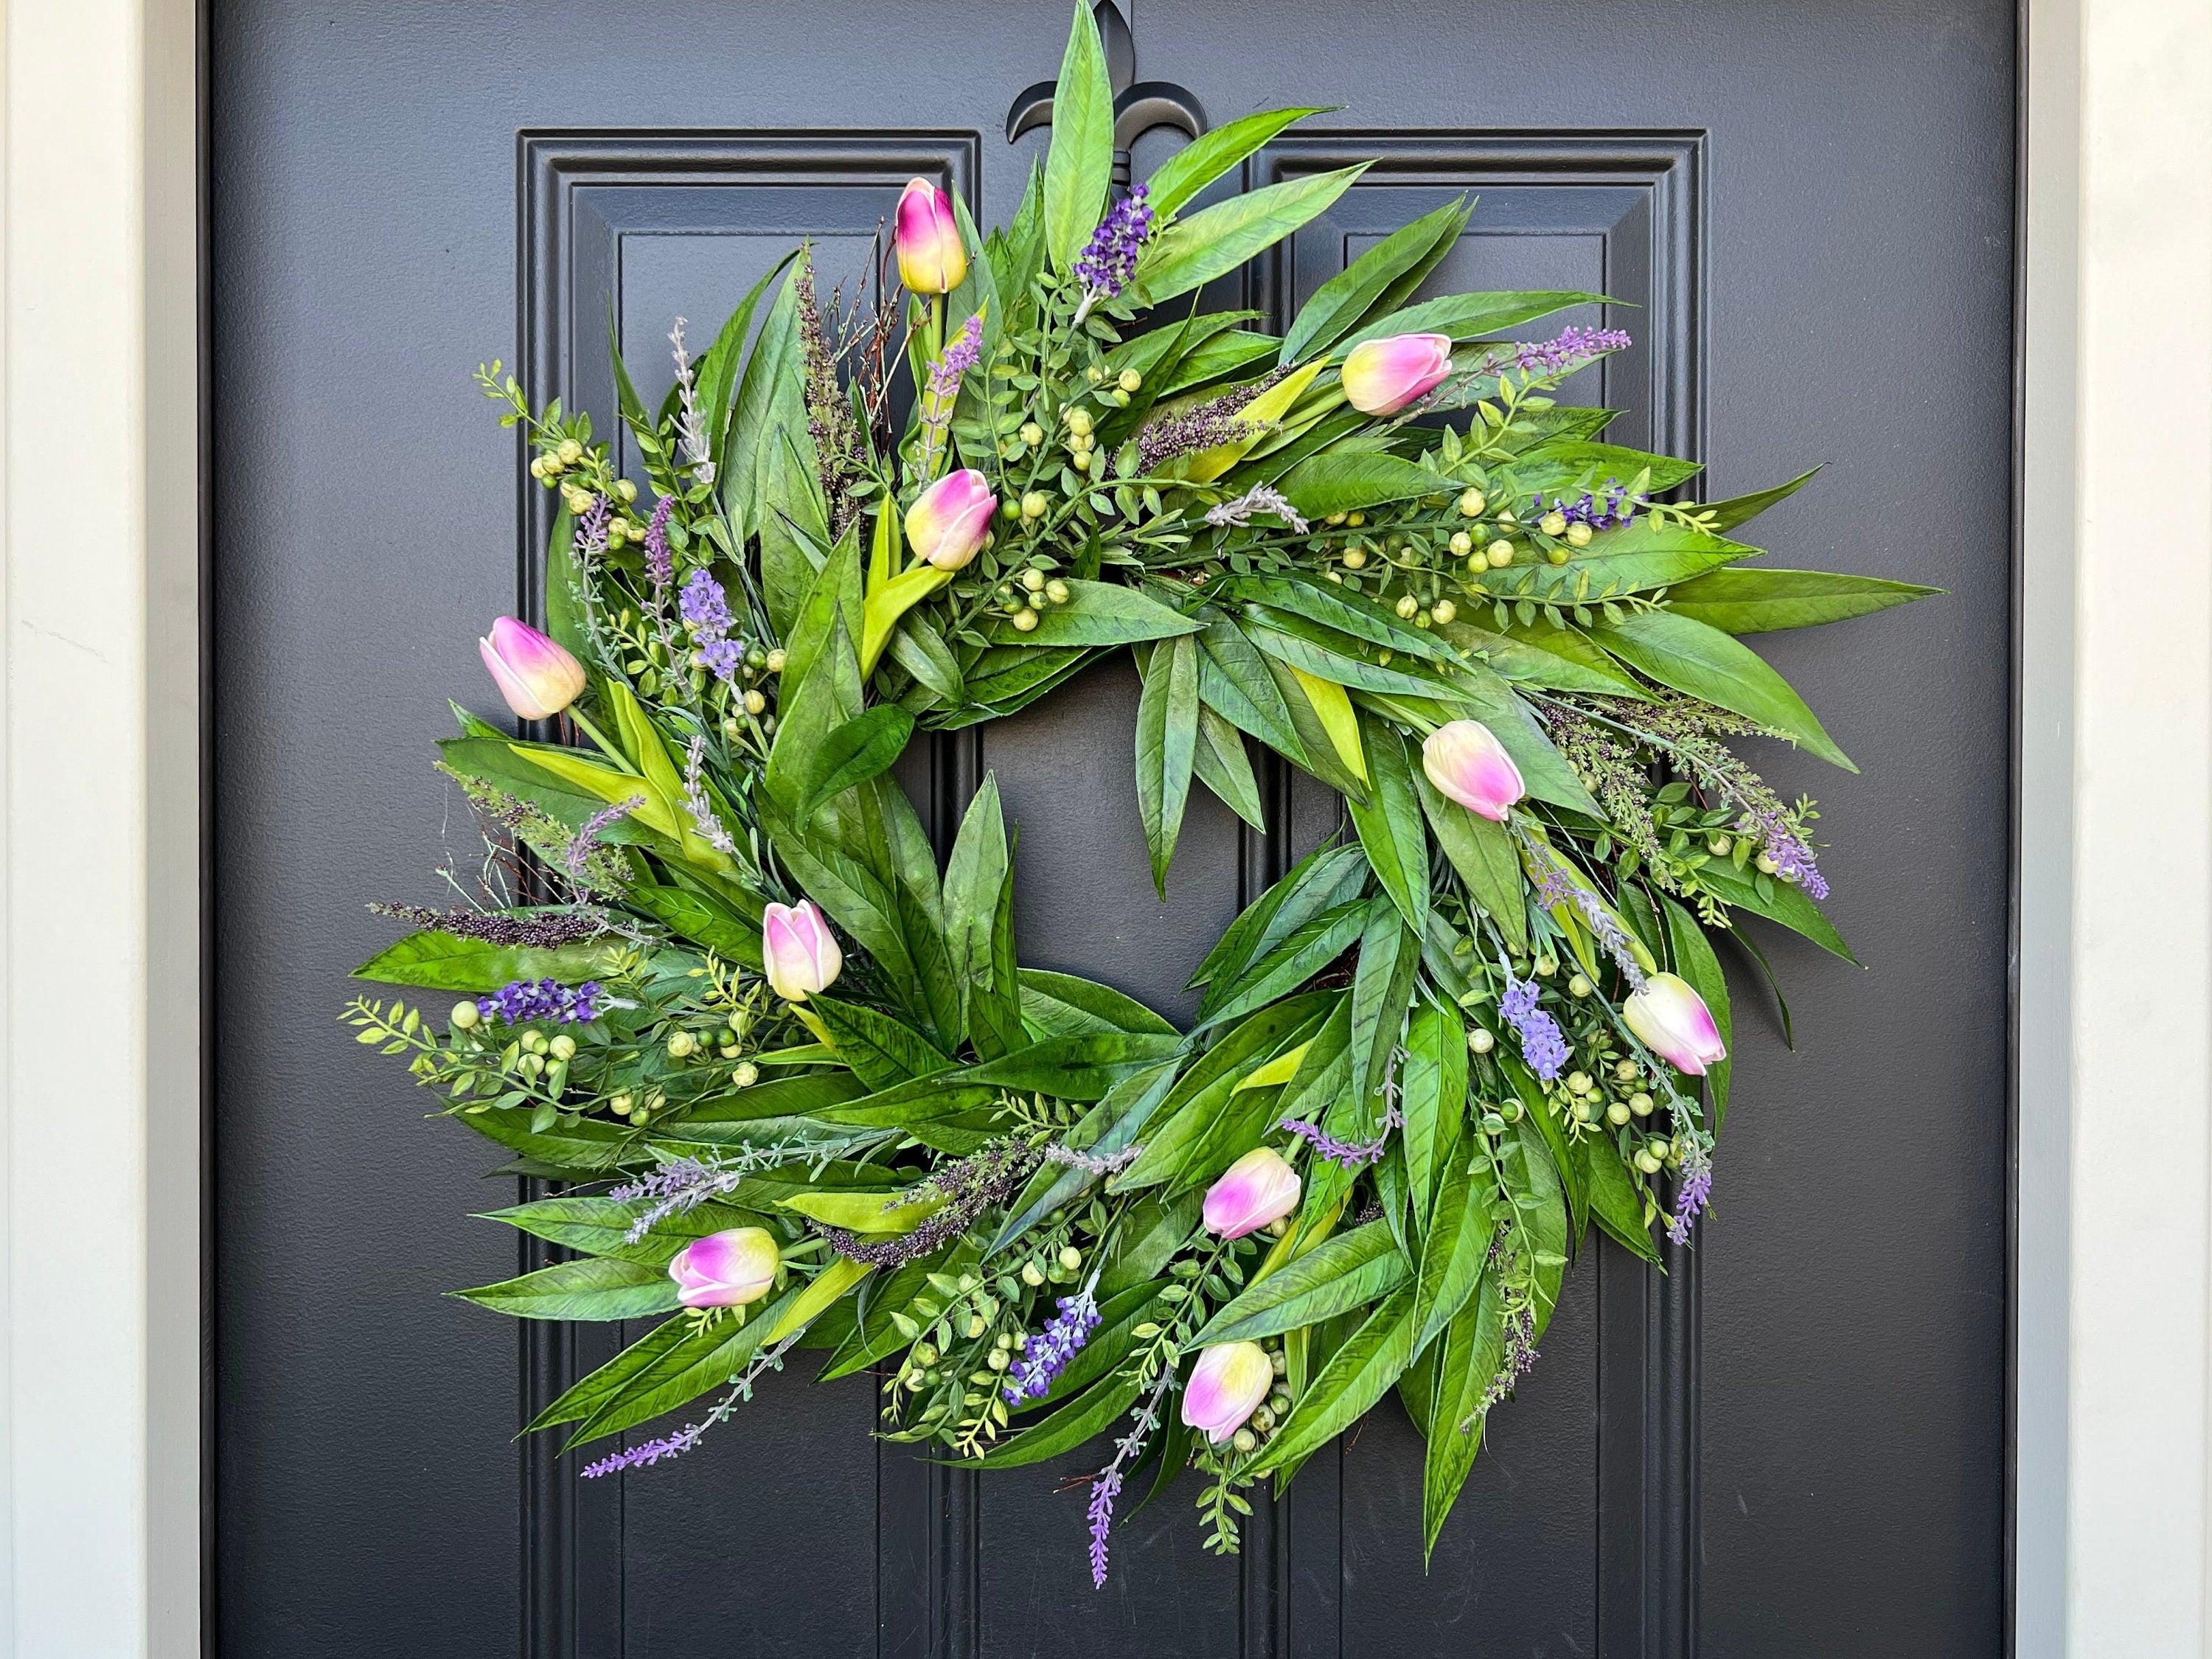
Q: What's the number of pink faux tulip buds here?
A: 10